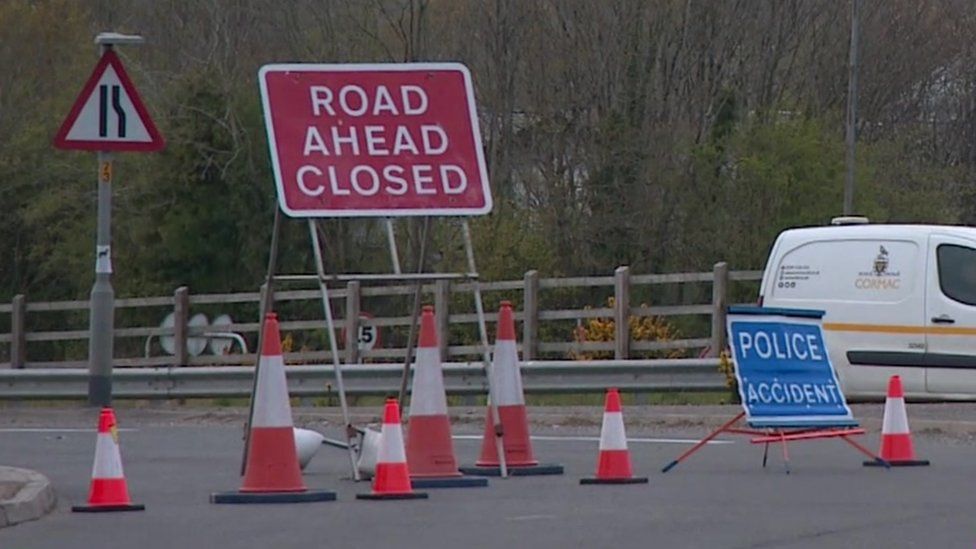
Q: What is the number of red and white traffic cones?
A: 7